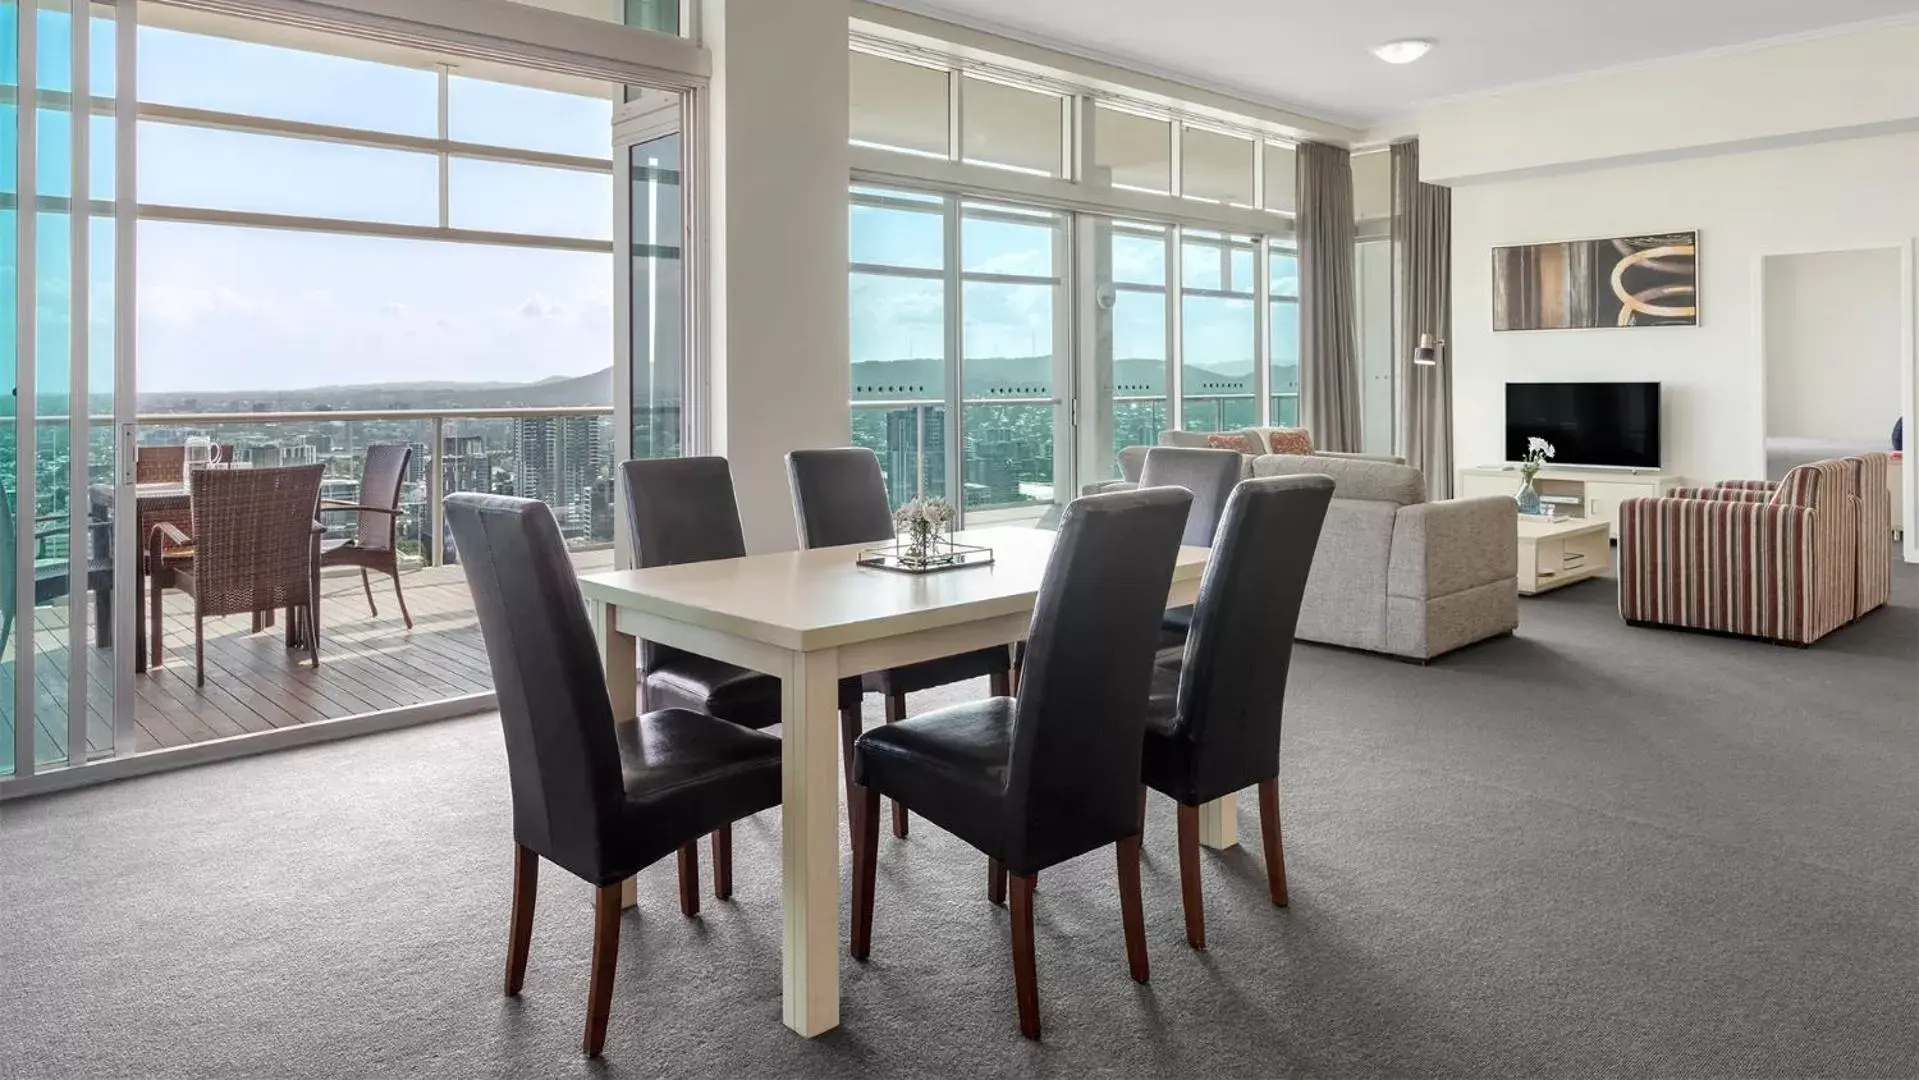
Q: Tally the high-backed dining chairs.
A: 6